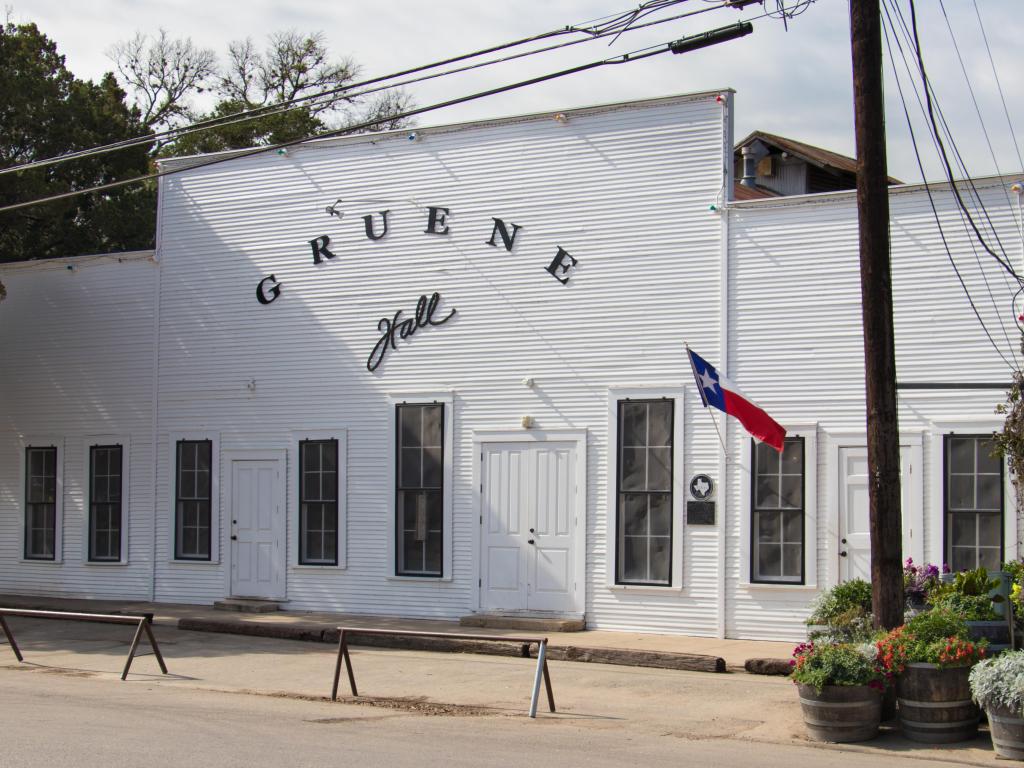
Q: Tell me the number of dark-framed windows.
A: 8